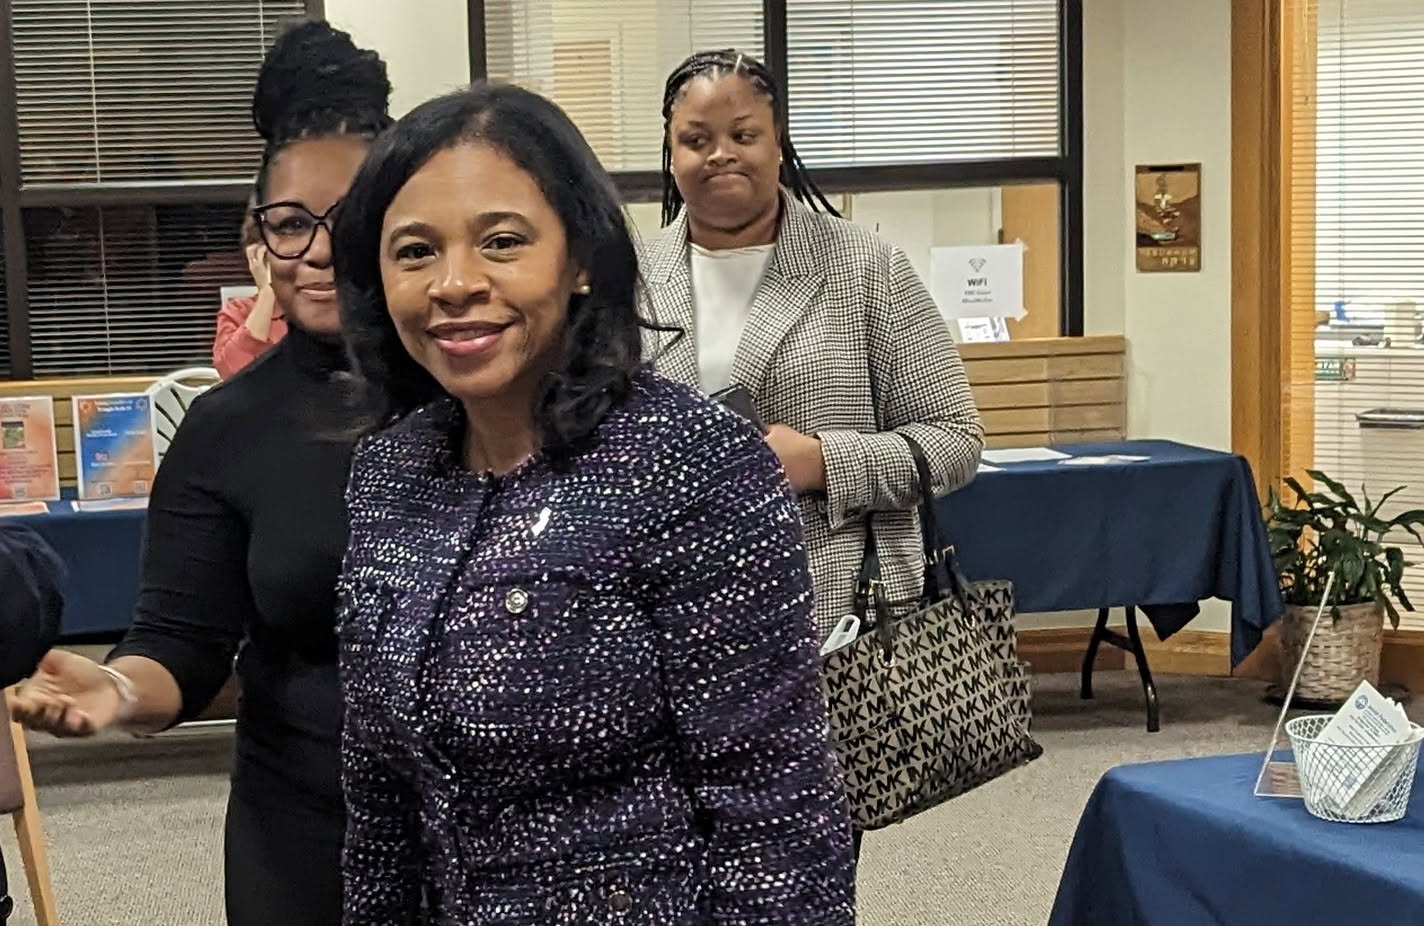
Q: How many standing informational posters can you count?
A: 2